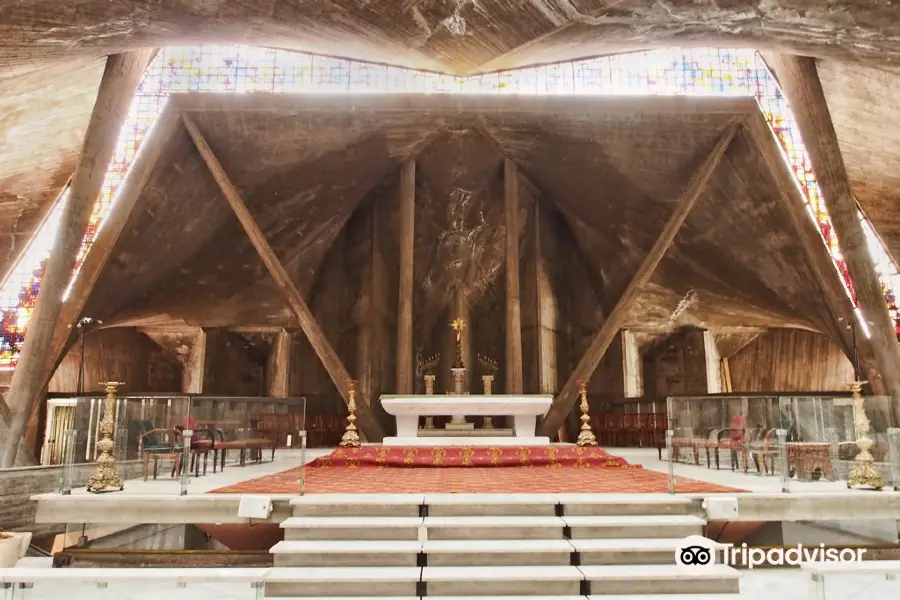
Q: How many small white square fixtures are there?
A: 2